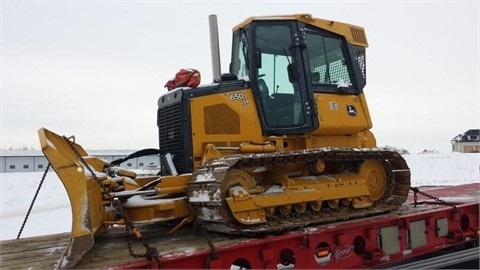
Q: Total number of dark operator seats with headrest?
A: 1